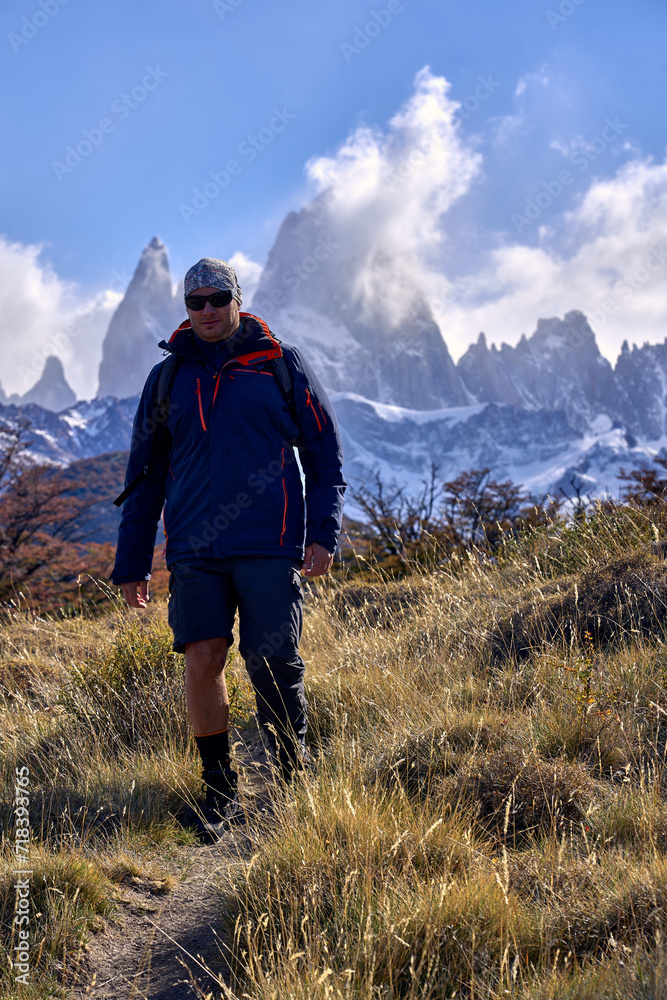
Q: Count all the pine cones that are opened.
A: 0